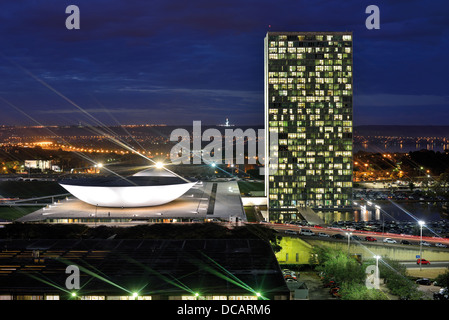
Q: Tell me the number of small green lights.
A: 4